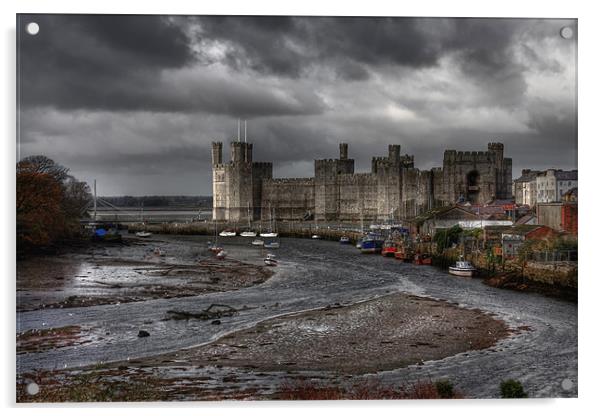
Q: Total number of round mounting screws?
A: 4